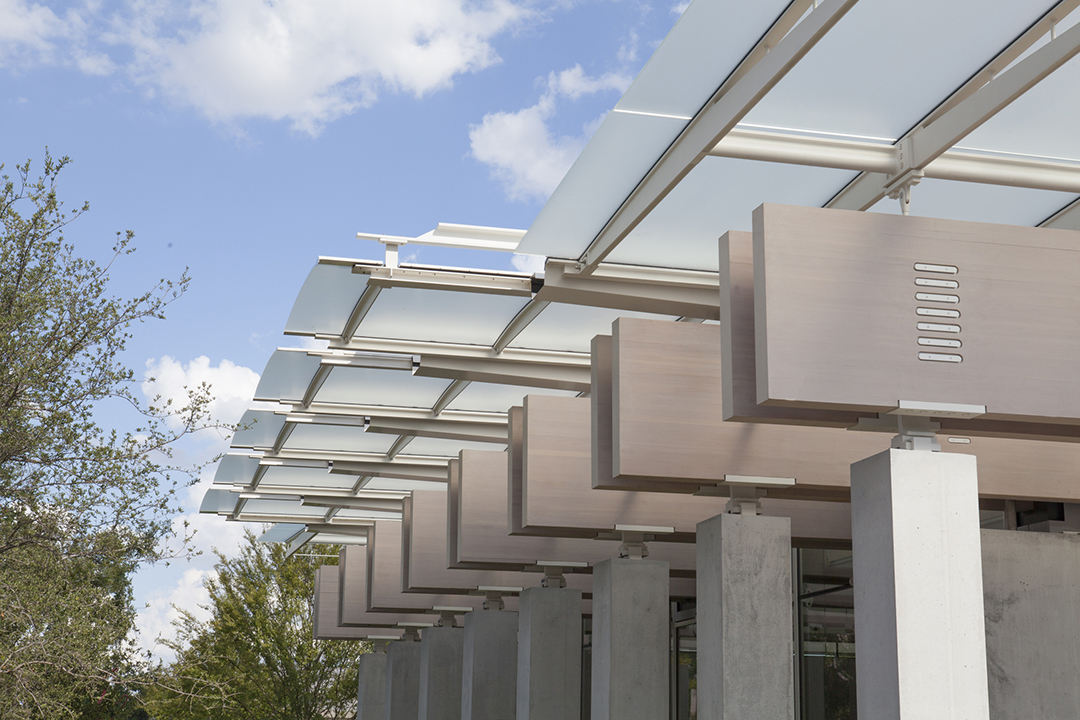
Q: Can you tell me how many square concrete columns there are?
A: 8